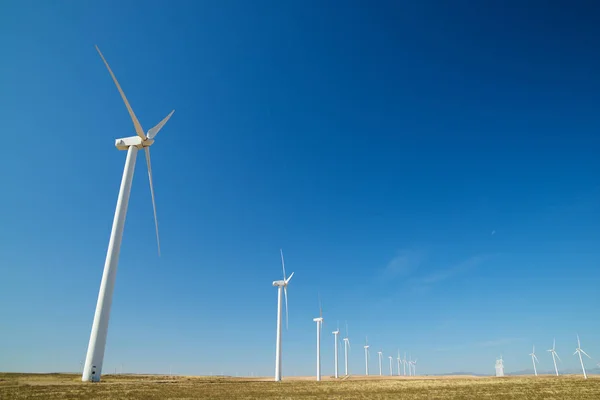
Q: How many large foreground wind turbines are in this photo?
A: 1